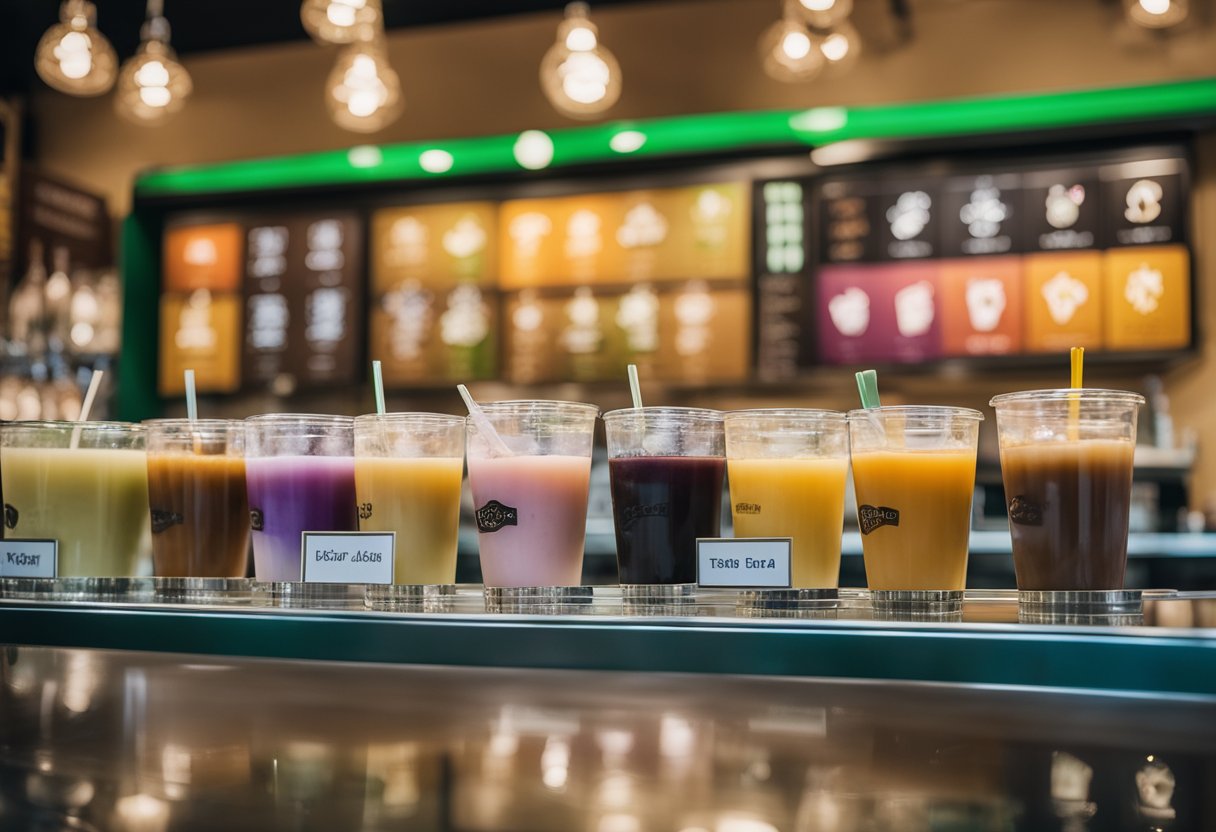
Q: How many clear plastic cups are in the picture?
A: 9